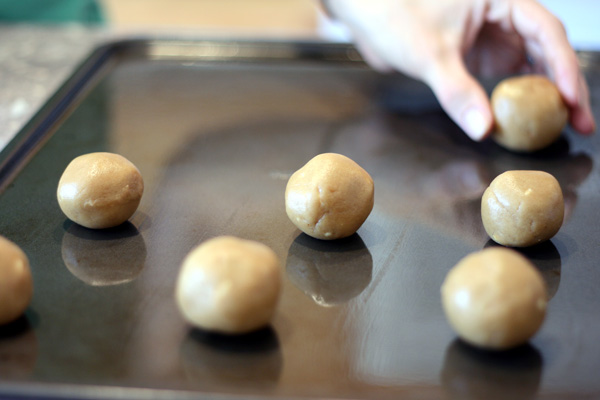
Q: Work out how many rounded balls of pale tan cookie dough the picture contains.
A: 7